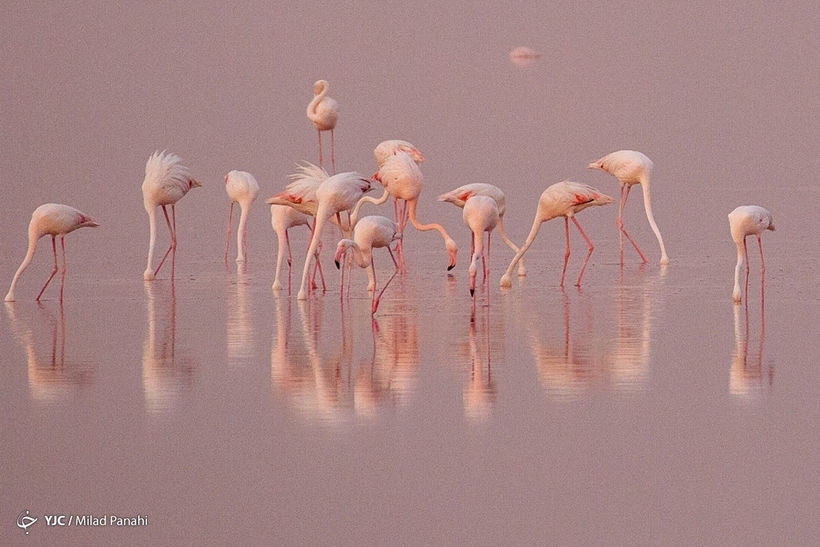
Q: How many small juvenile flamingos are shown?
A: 0